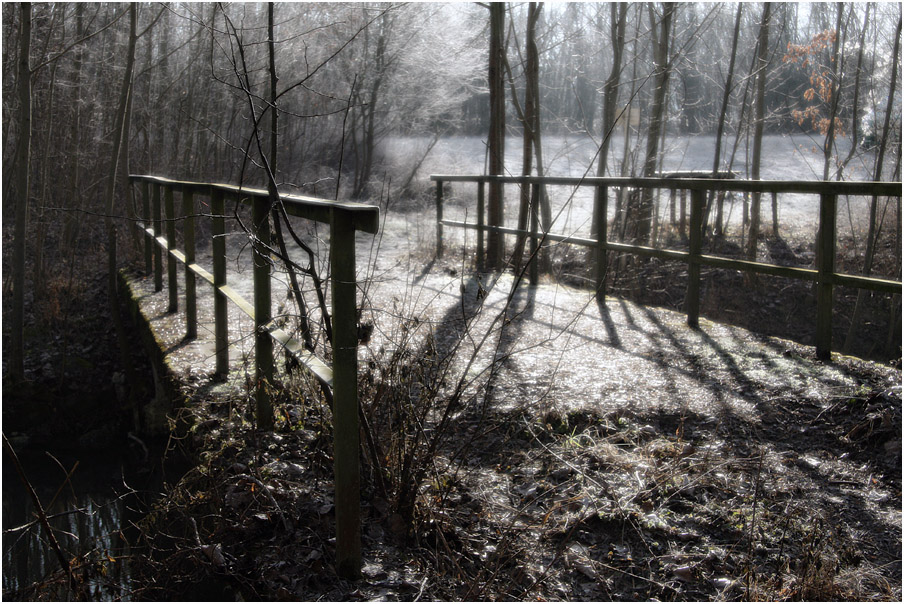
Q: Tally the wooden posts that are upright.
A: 13